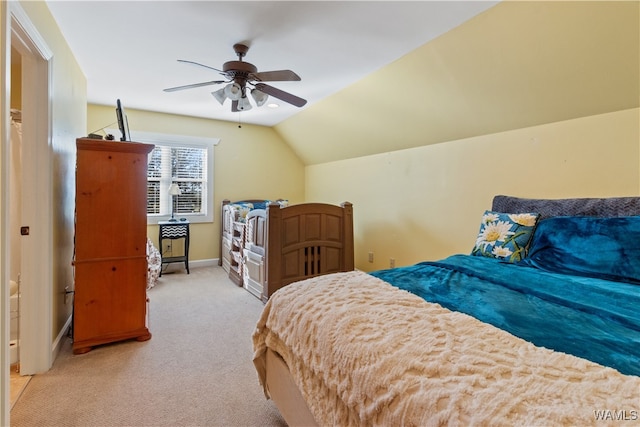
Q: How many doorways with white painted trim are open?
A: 1